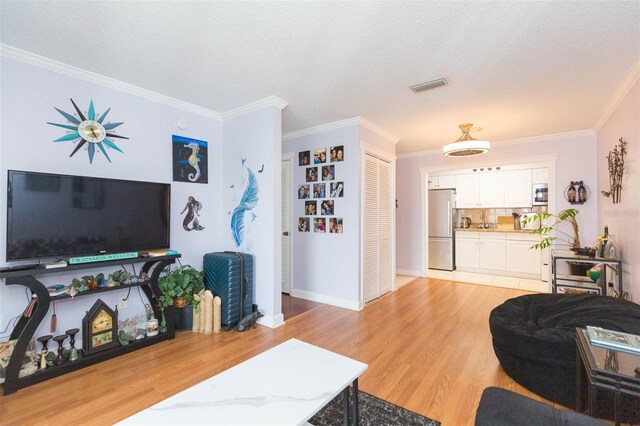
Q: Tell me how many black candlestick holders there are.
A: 3